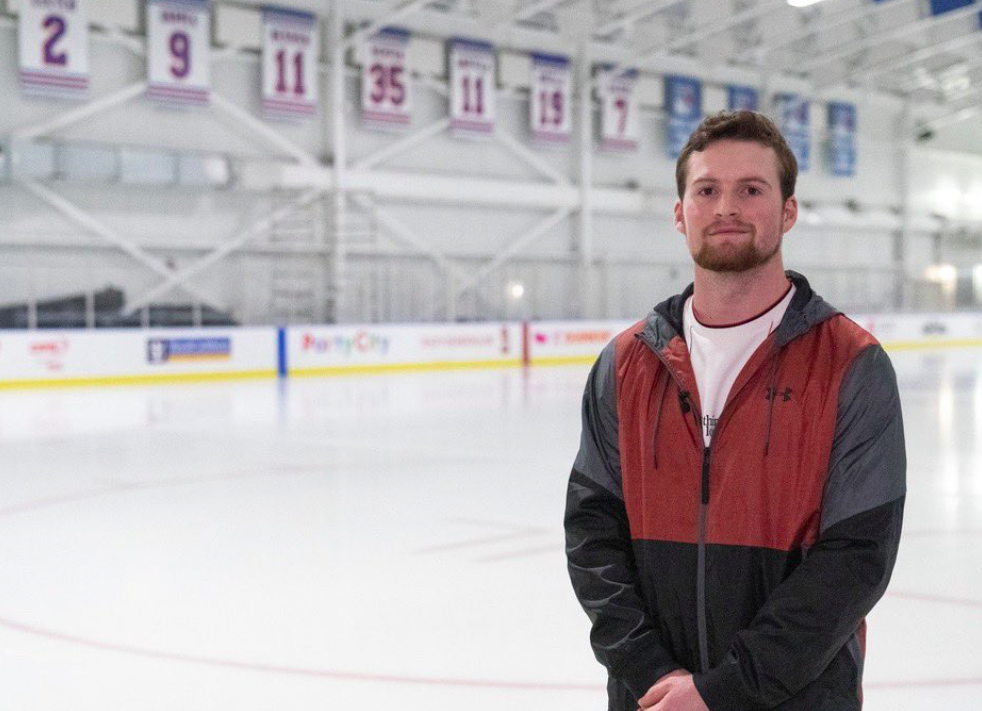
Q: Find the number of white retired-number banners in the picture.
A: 7